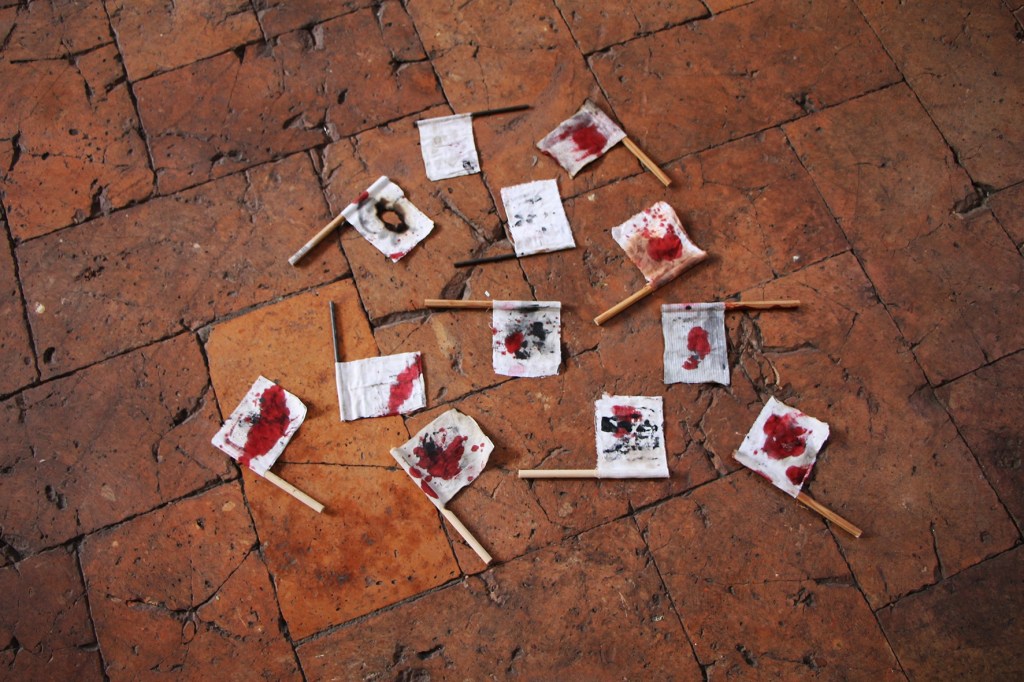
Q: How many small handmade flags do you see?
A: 12